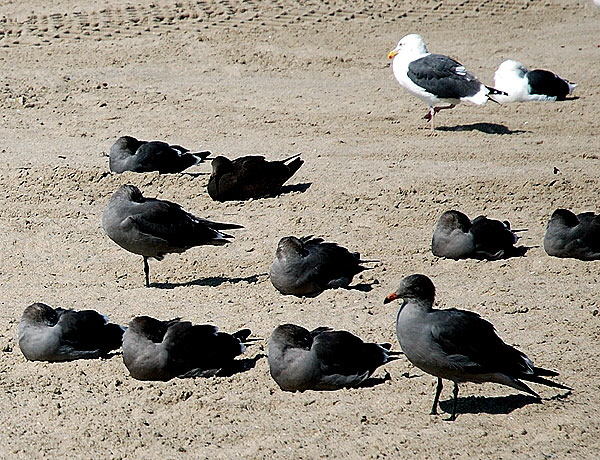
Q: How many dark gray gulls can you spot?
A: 10